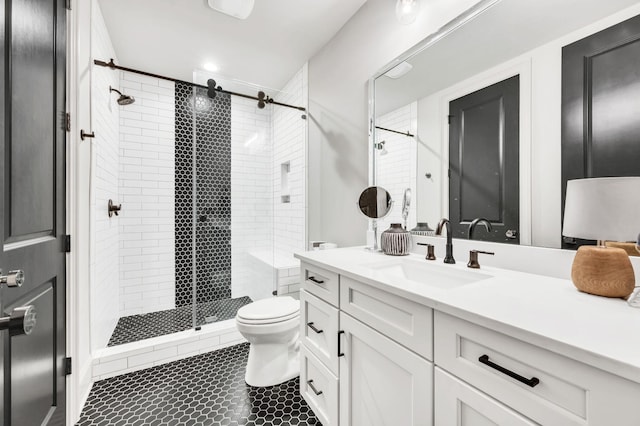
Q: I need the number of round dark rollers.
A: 4